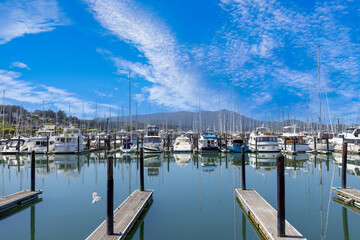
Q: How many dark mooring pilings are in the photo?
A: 6